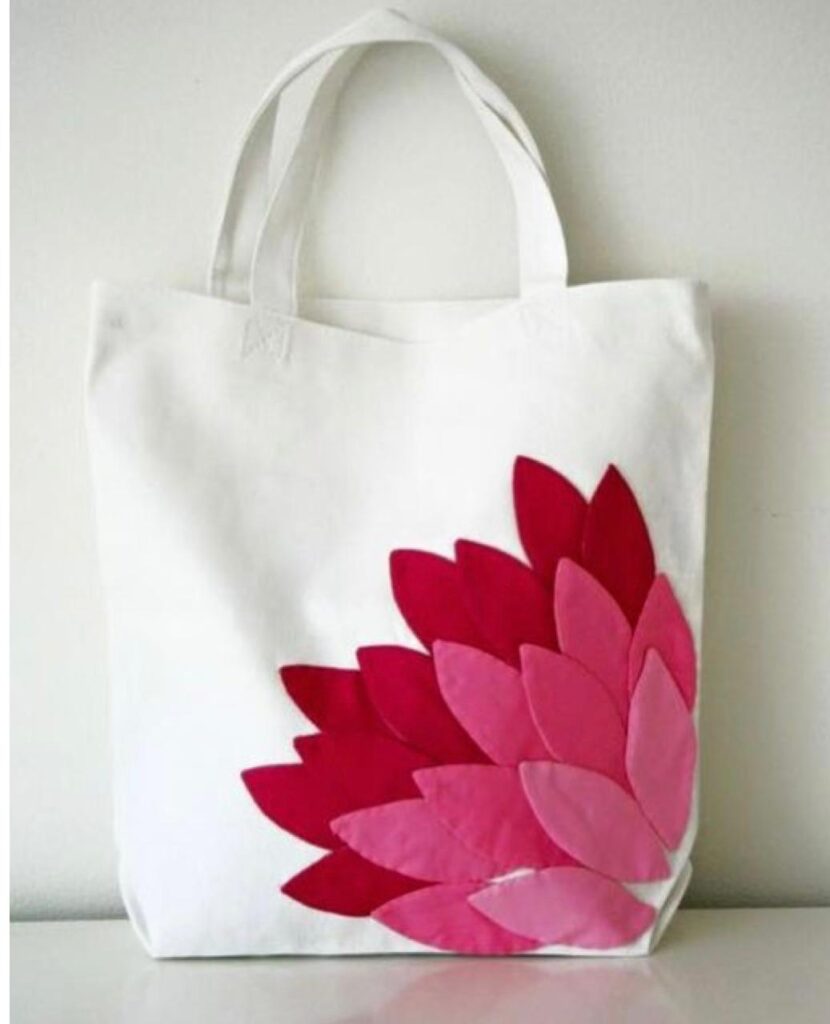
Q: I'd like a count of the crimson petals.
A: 9